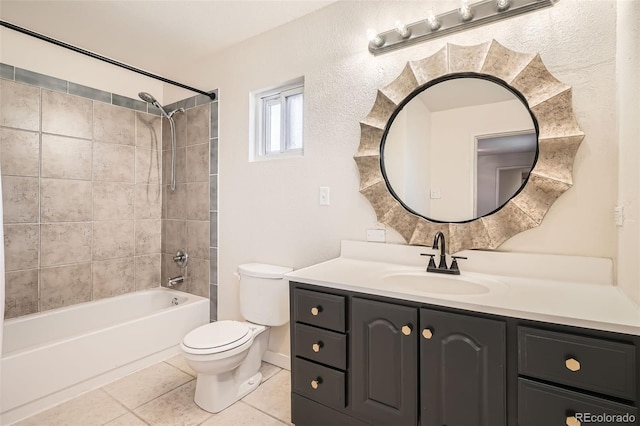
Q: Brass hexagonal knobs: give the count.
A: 7